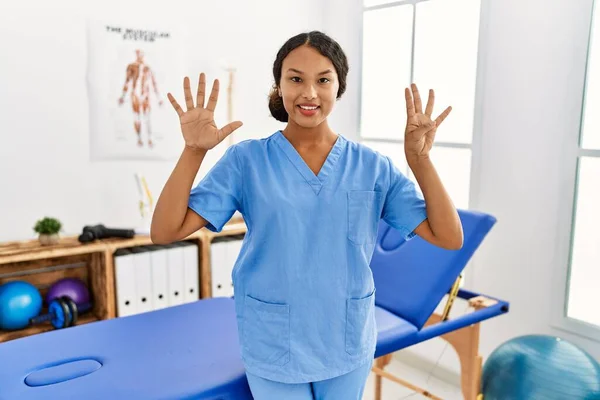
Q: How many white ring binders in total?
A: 7